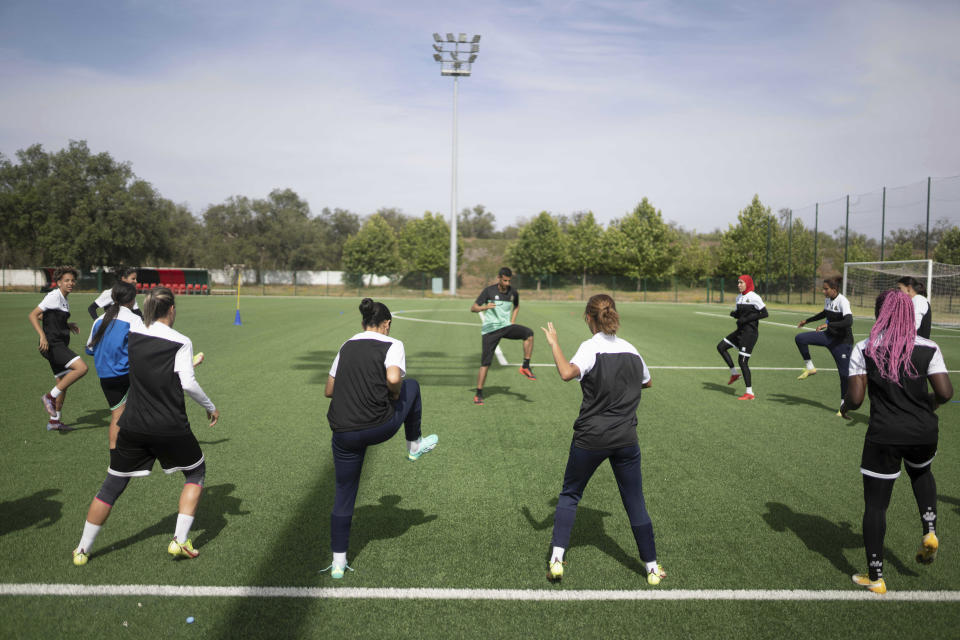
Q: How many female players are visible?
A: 10